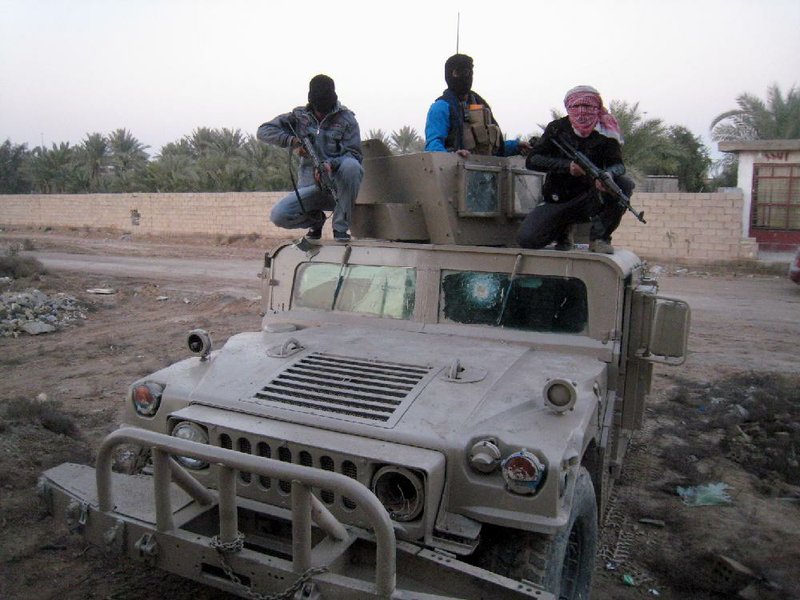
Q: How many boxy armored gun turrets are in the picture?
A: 1